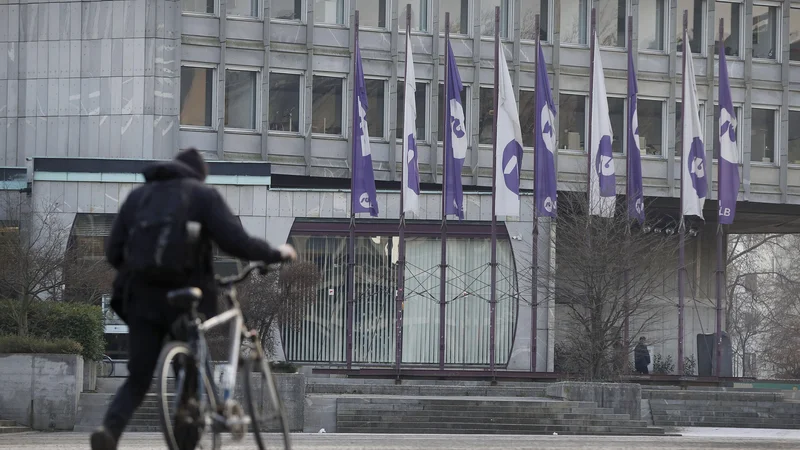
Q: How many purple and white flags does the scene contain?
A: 9